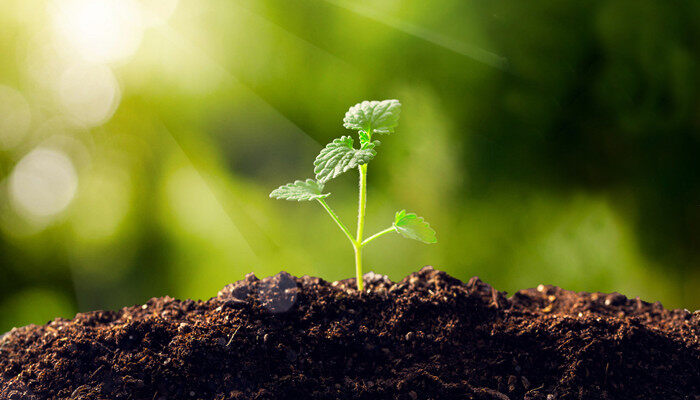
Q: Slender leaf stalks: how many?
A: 2